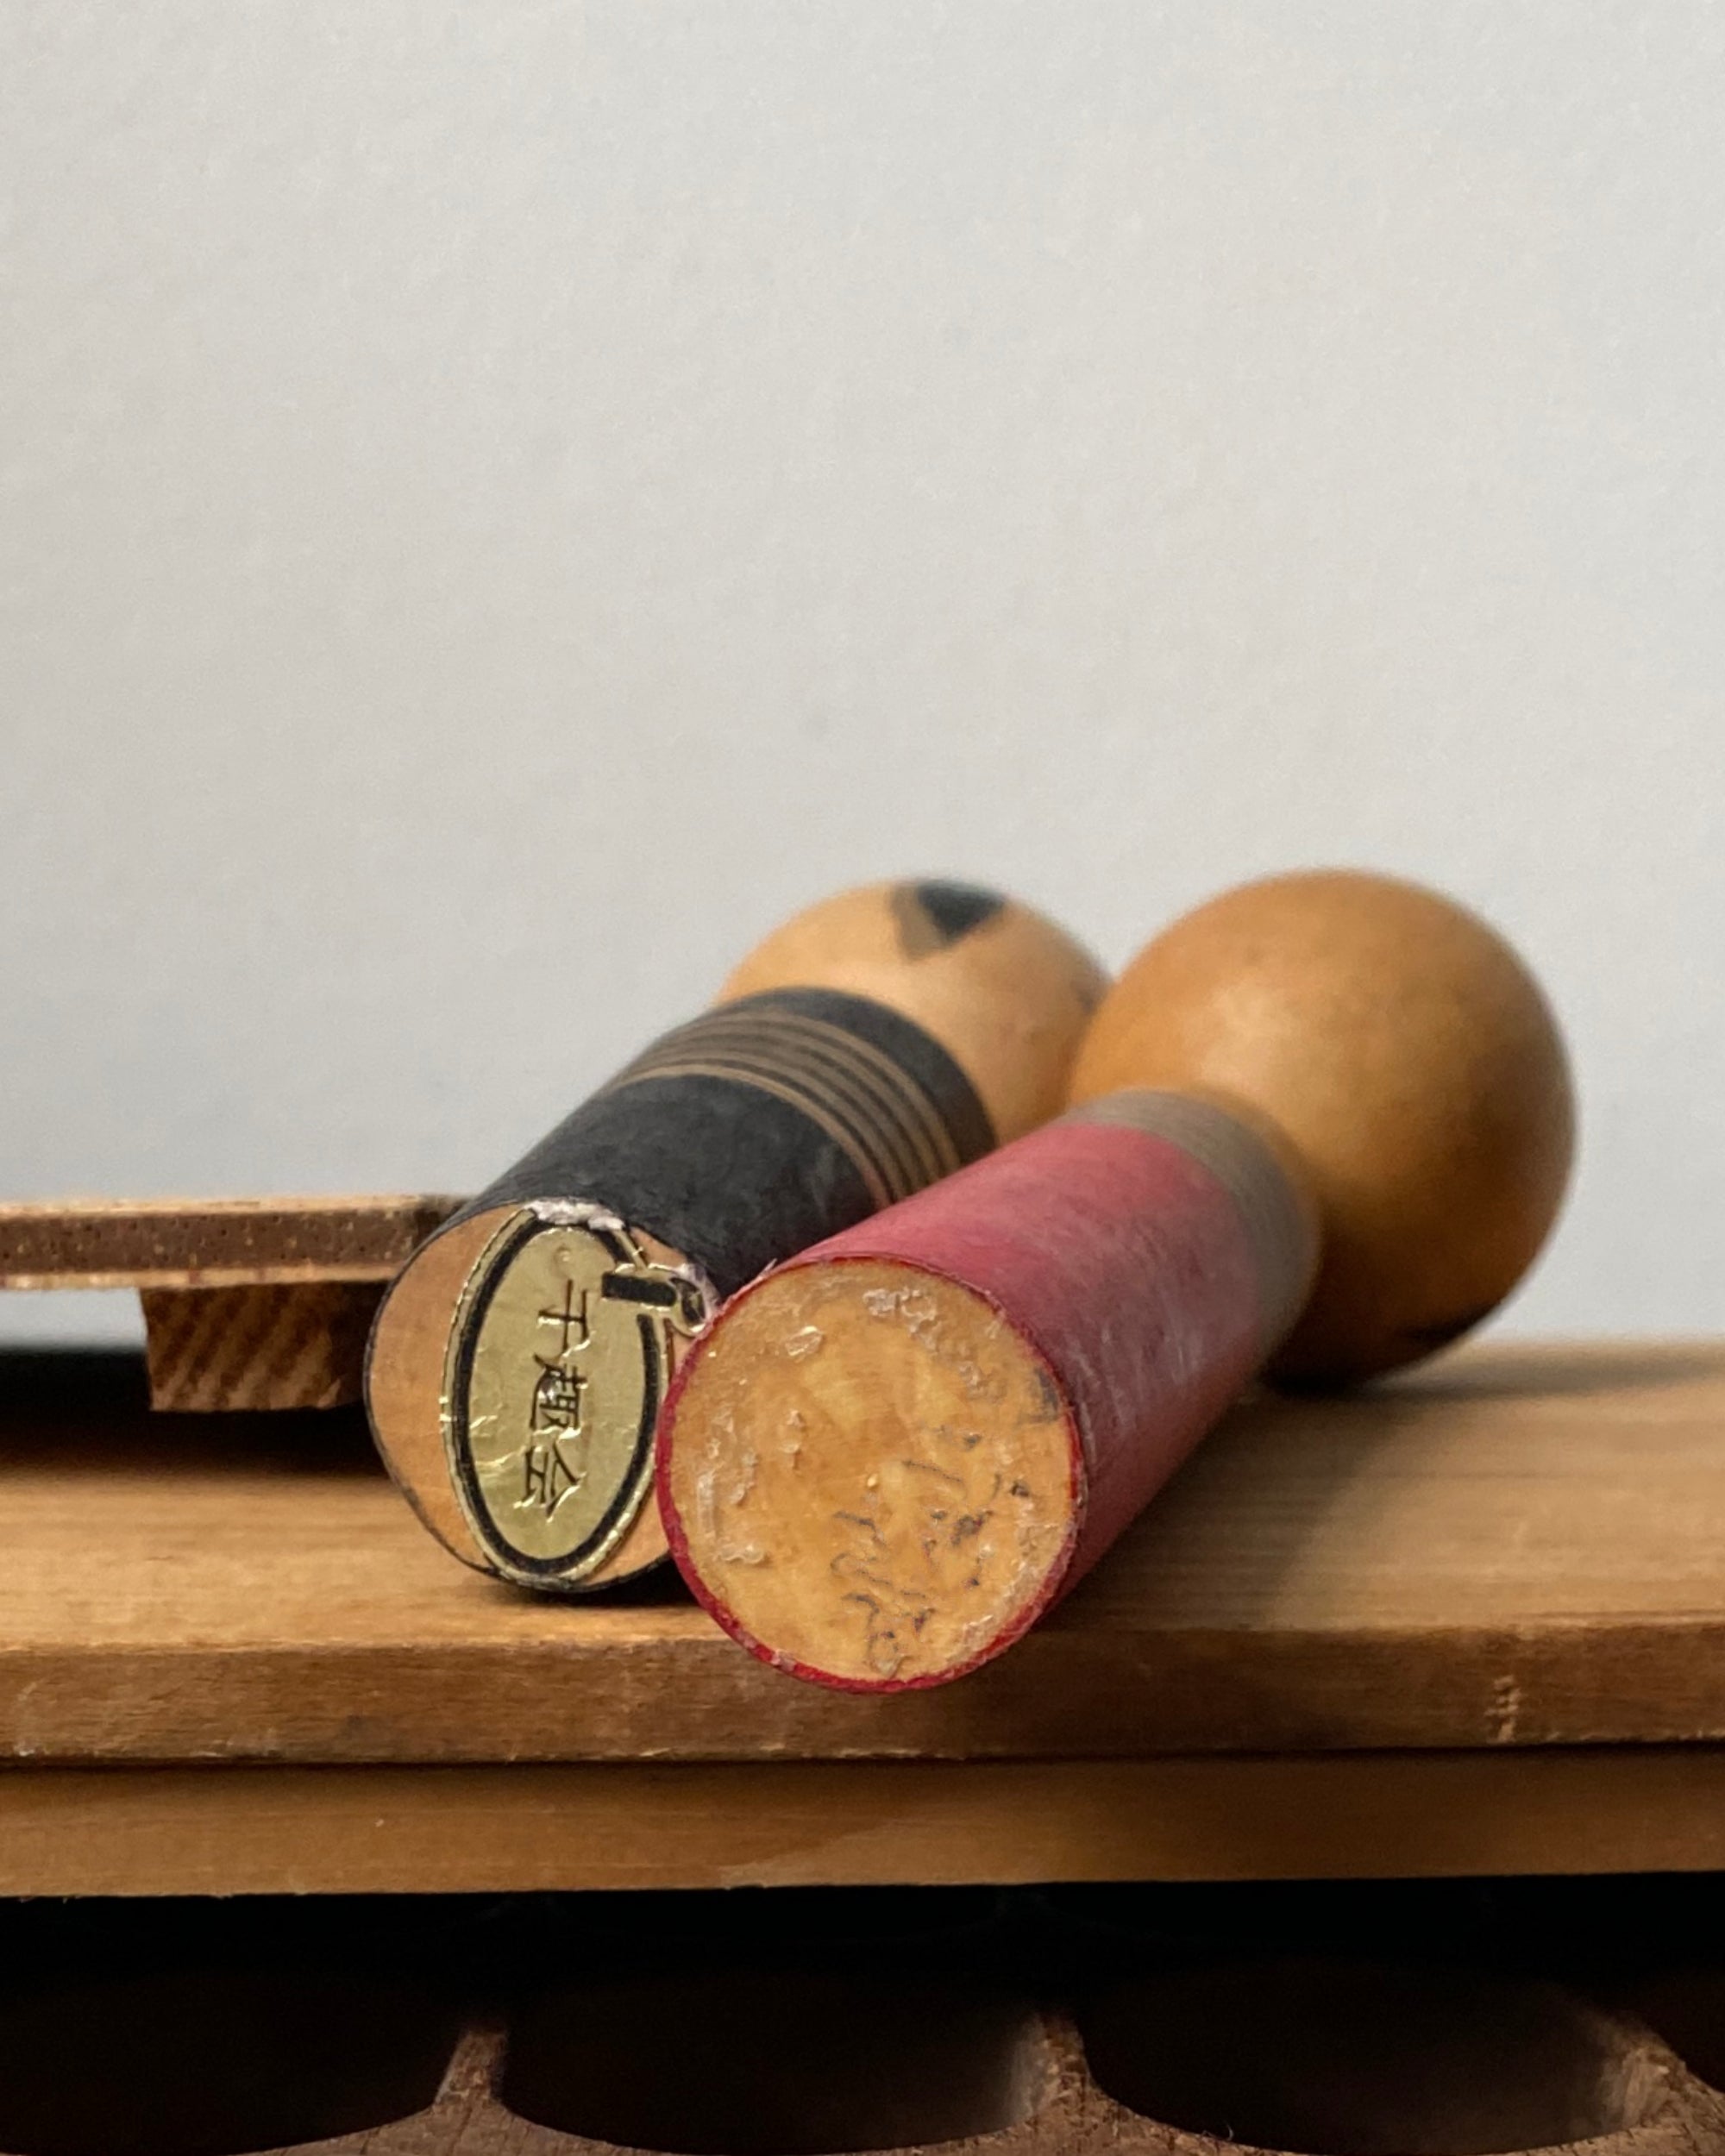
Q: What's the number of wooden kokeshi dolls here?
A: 2